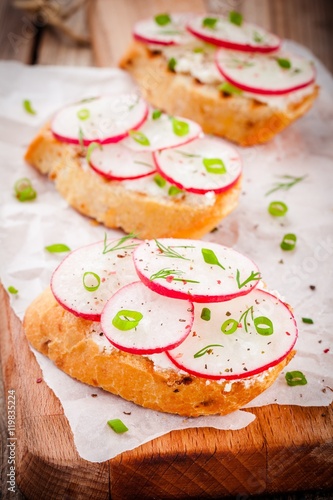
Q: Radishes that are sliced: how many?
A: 11